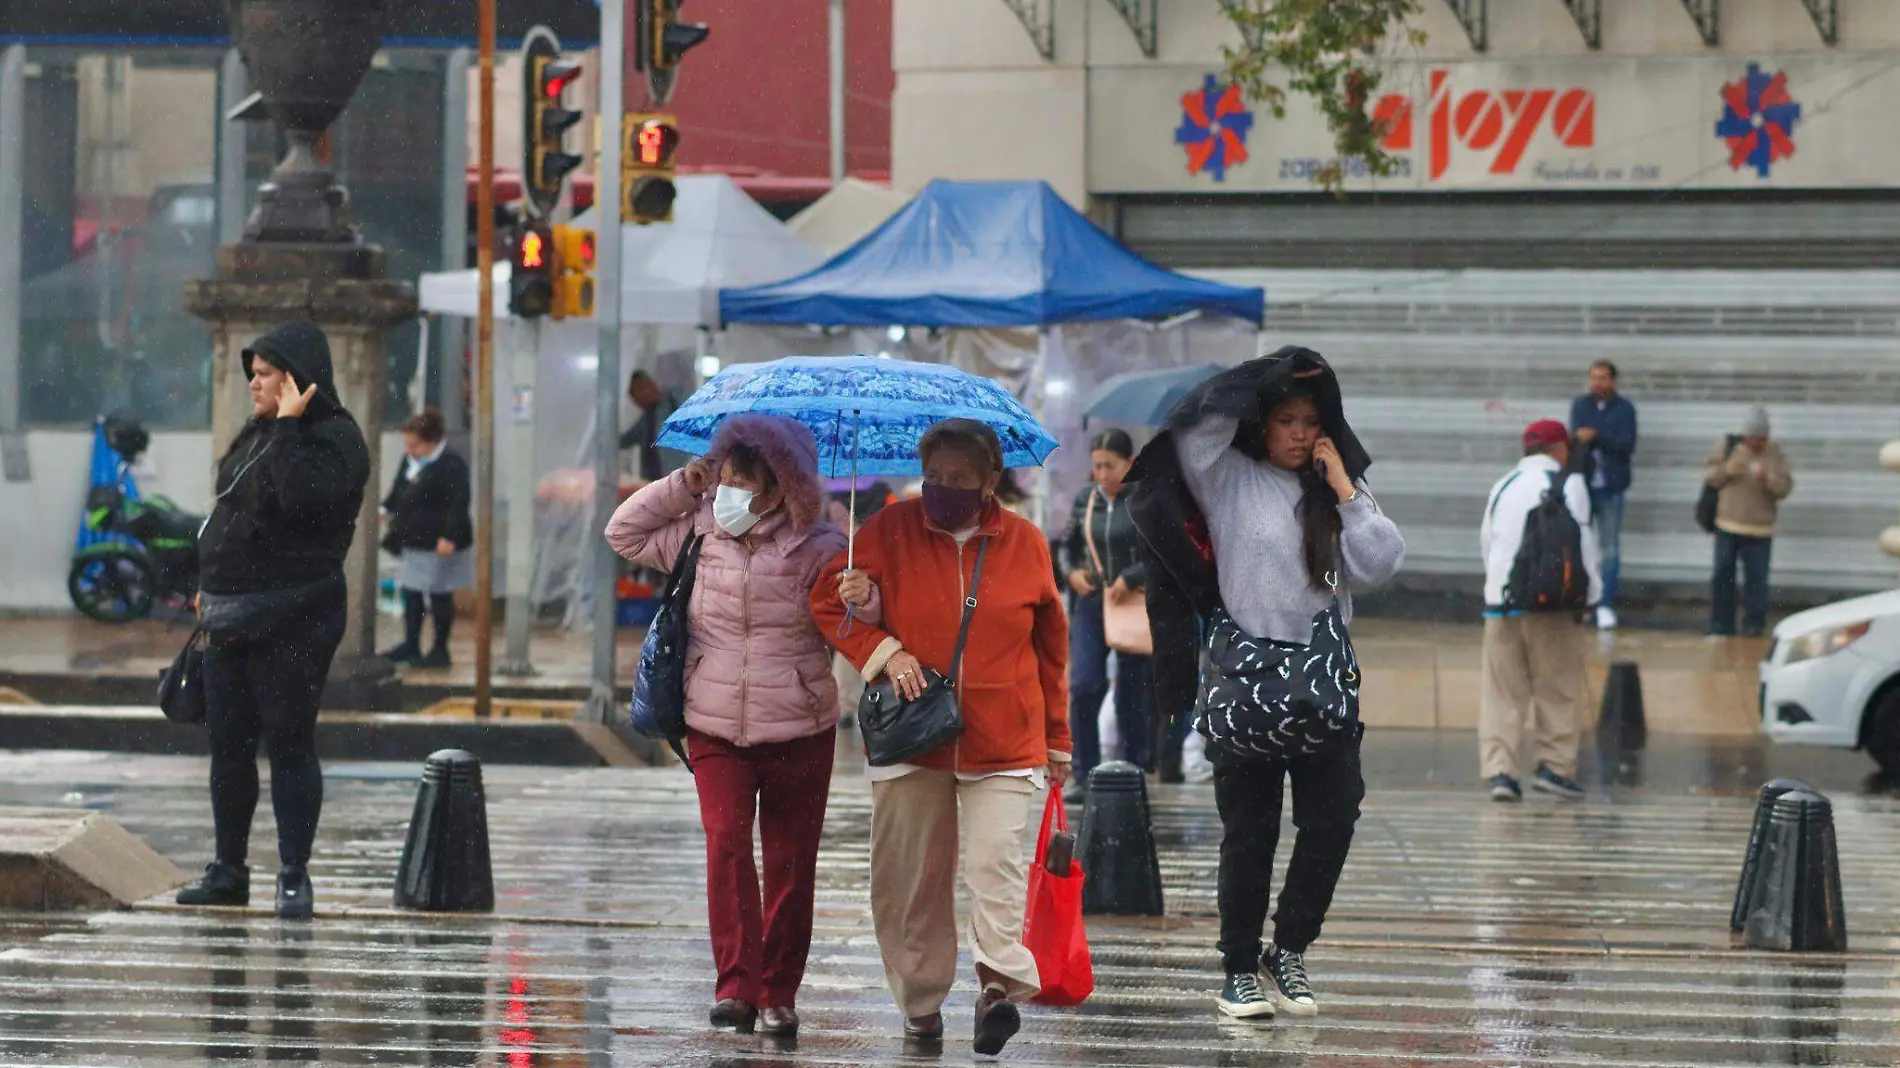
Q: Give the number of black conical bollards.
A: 5